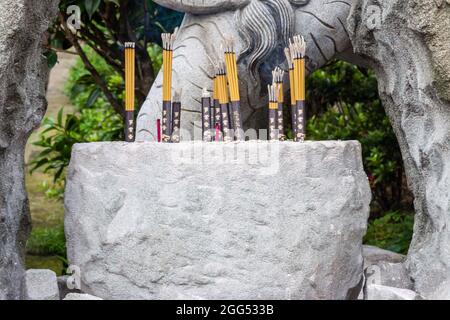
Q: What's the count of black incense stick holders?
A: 11